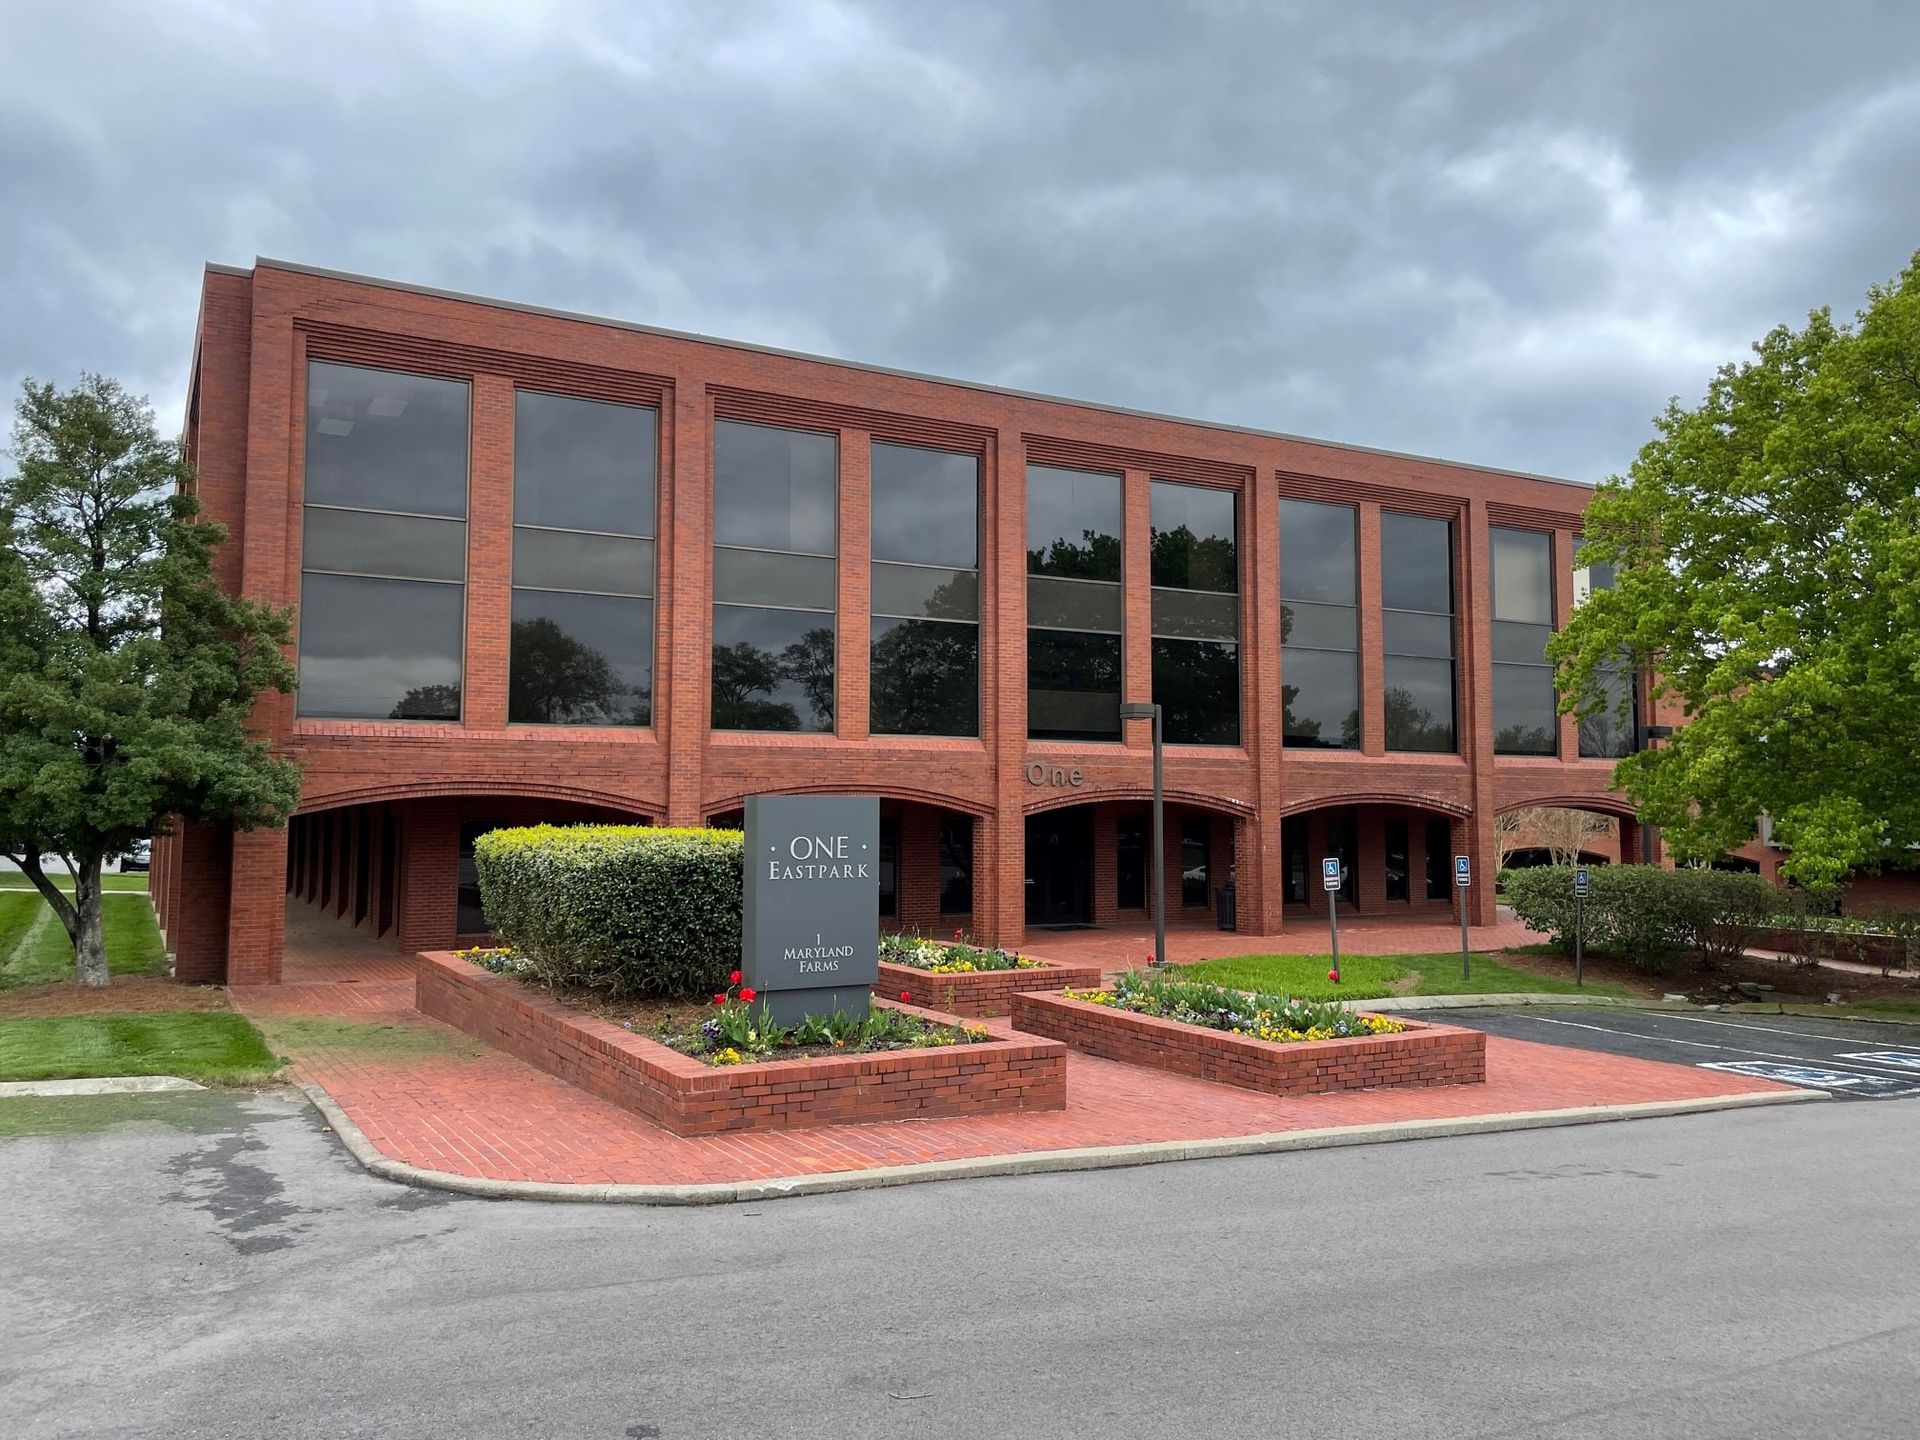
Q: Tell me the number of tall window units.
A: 10